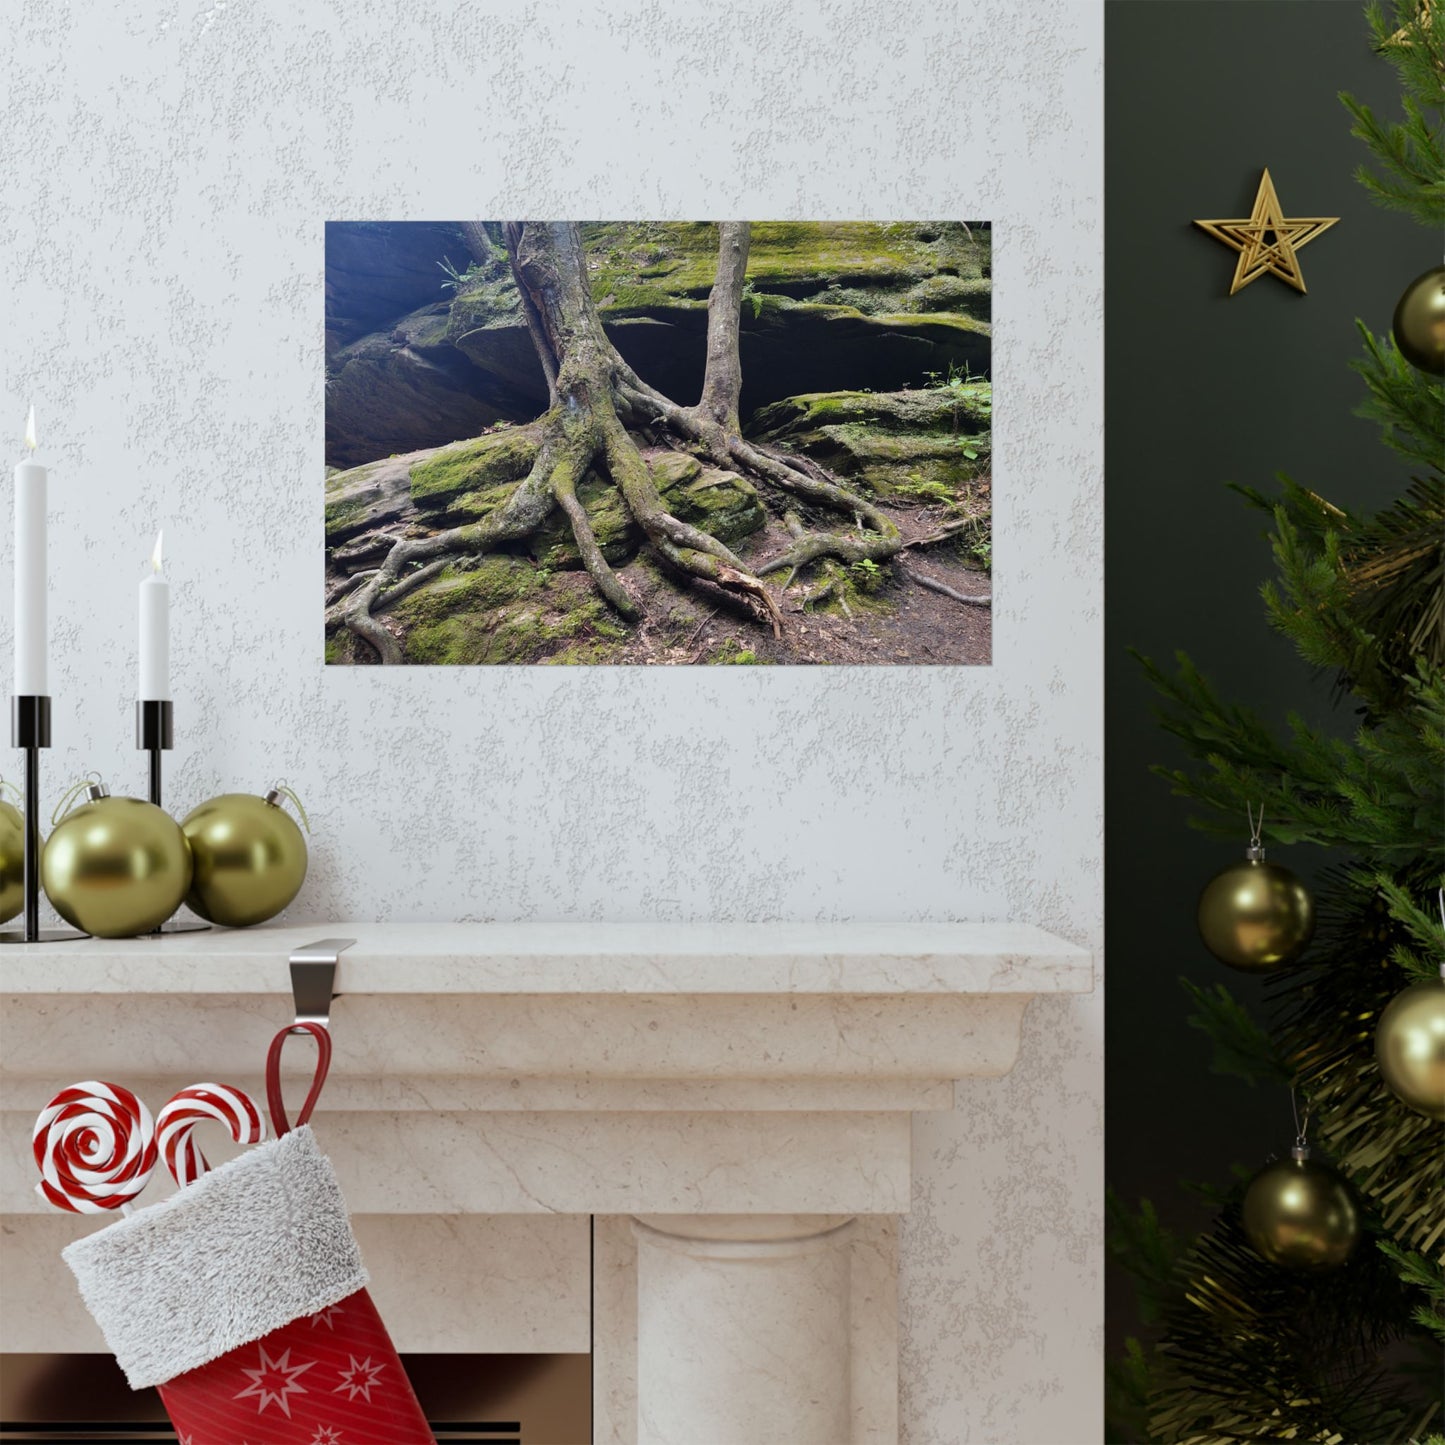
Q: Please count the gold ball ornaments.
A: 7